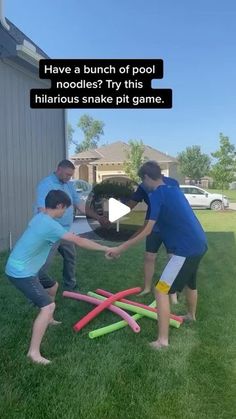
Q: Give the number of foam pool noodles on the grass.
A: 5